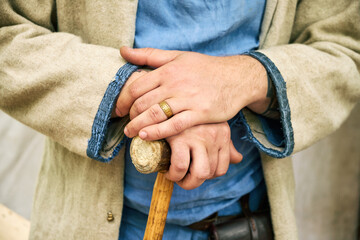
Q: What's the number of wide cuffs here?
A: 2